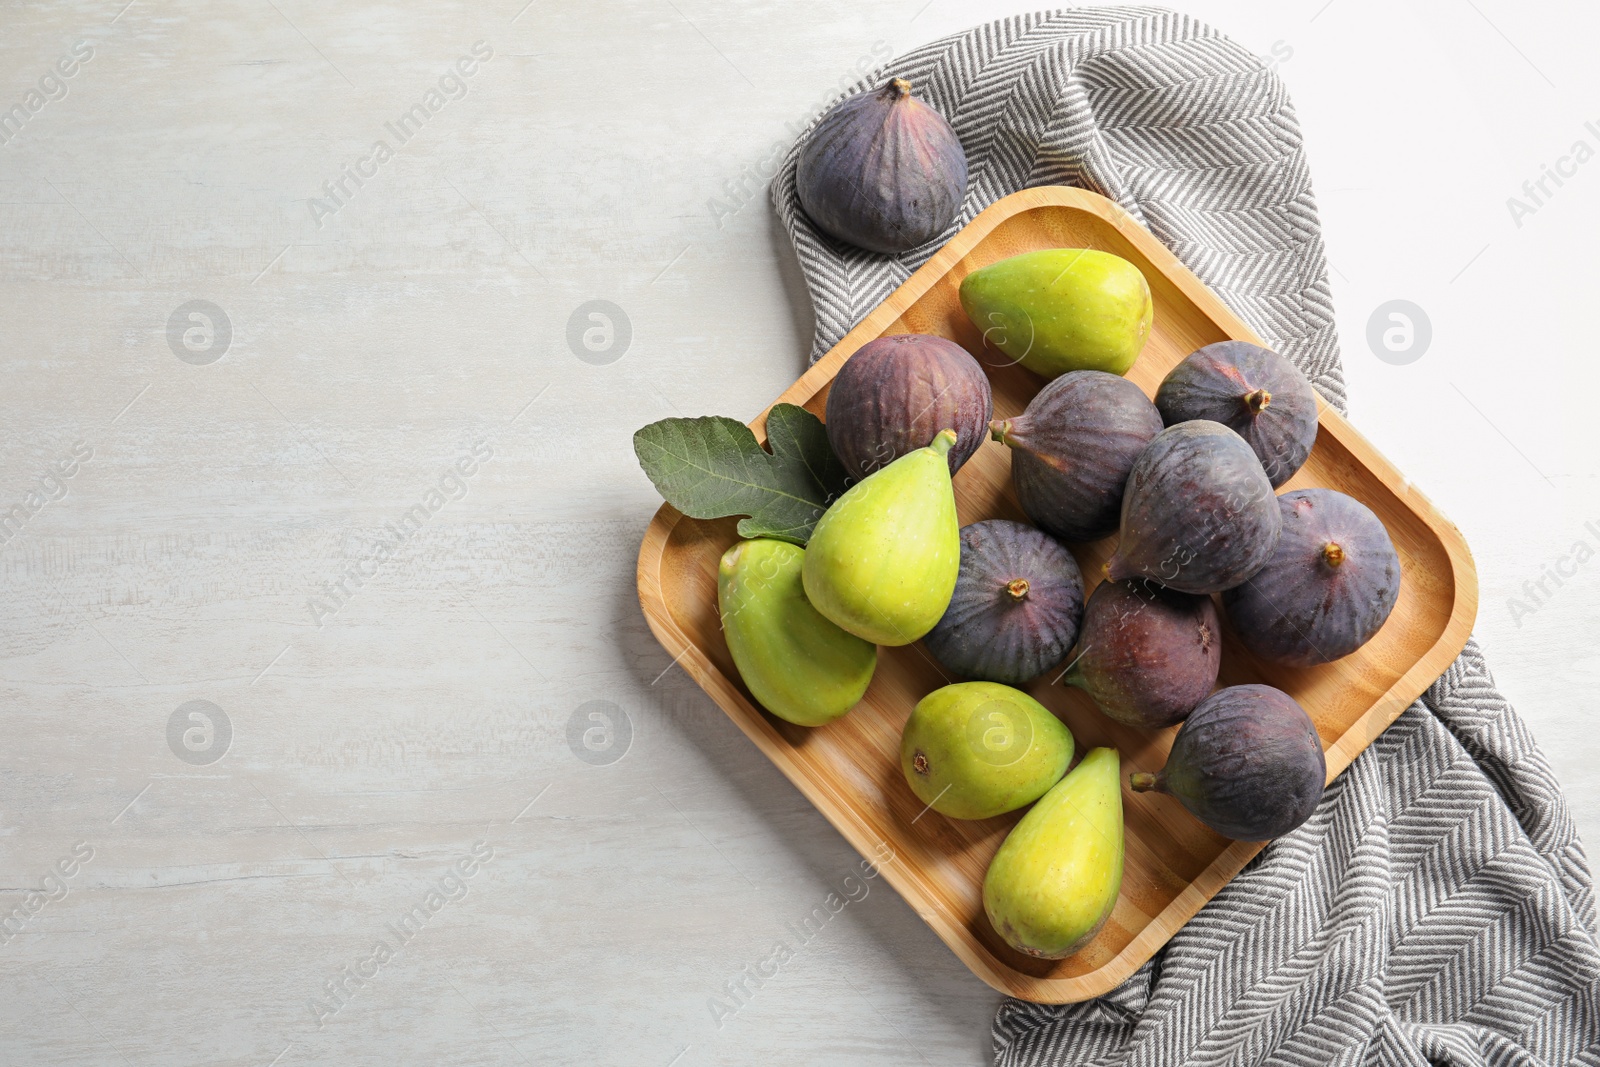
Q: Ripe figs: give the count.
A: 9